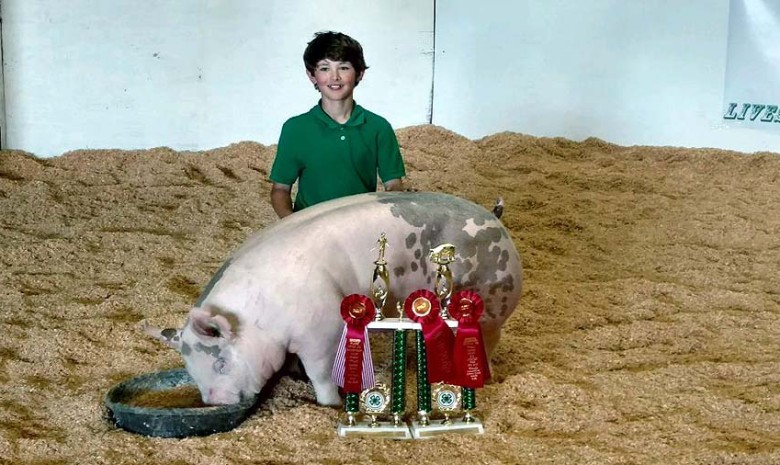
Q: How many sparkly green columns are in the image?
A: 4